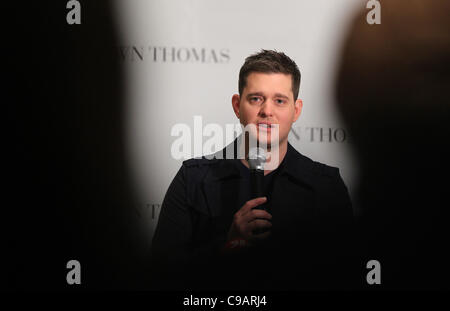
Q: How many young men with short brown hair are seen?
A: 1